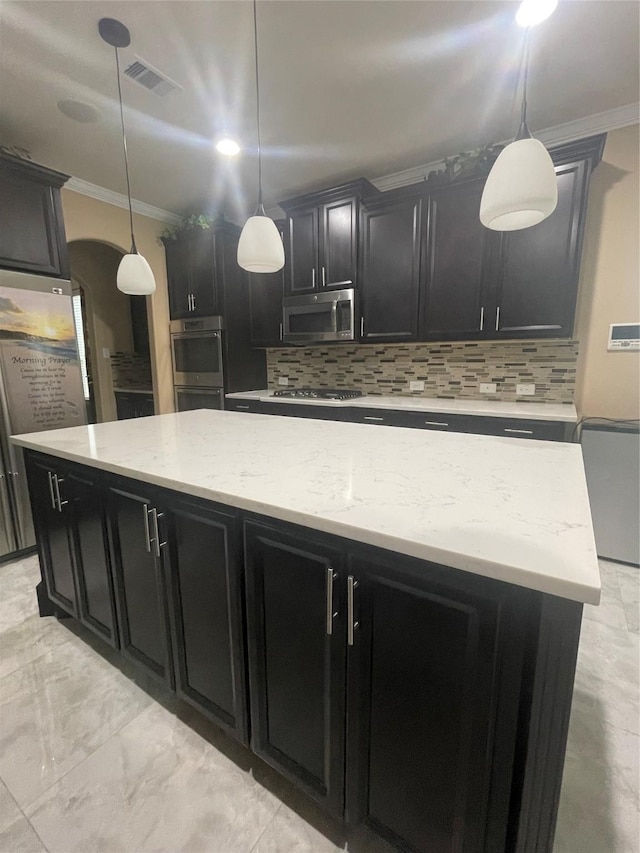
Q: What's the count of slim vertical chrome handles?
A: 14